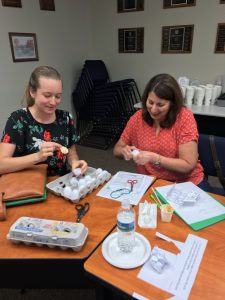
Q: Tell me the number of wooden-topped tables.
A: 2